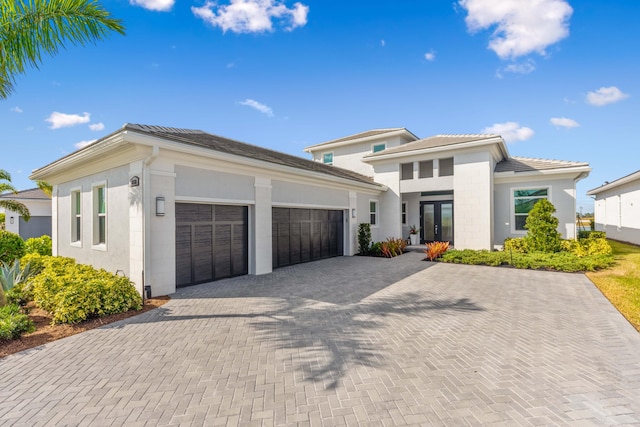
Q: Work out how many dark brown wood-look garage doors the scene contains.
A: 2